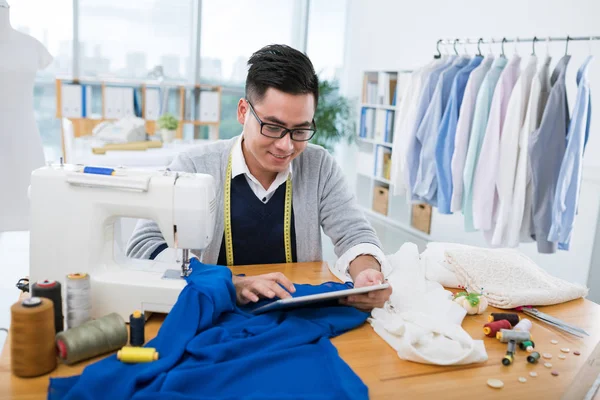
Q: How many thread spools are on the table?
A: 14